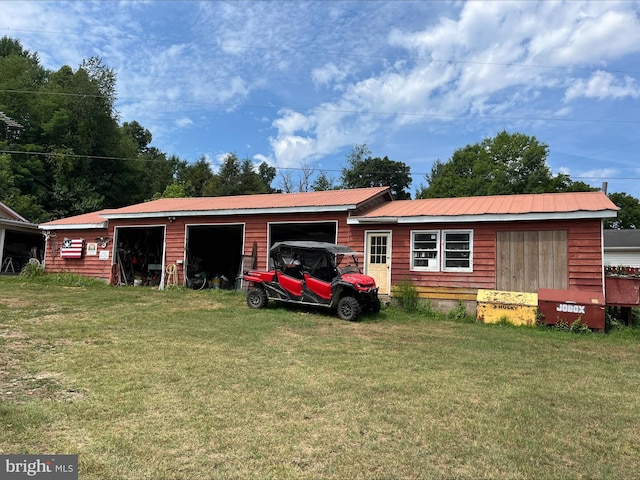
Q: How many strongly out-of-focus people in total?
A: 0